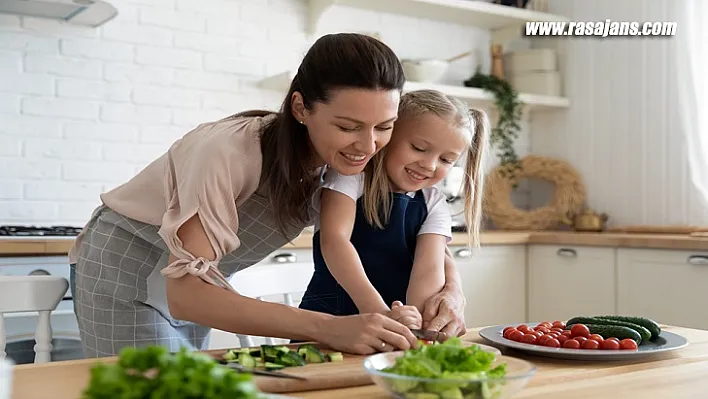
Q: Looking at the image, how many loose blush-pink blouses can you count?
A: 1